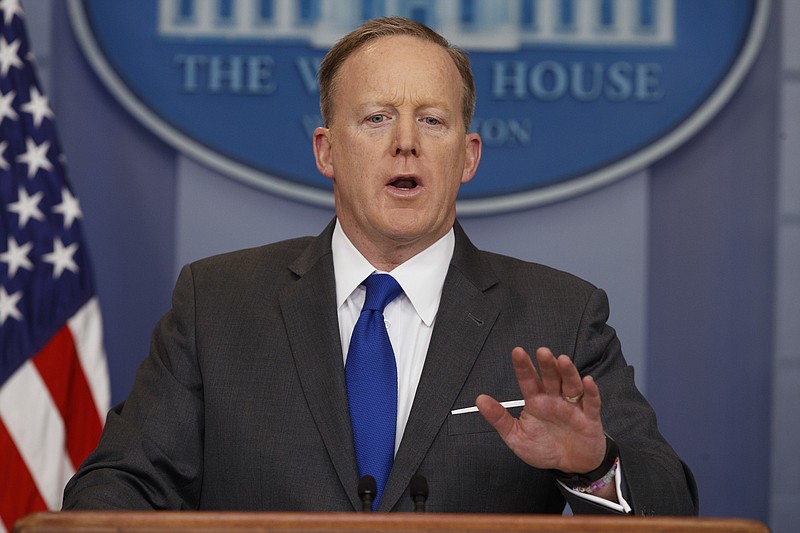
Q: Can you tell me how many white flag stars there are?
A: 11